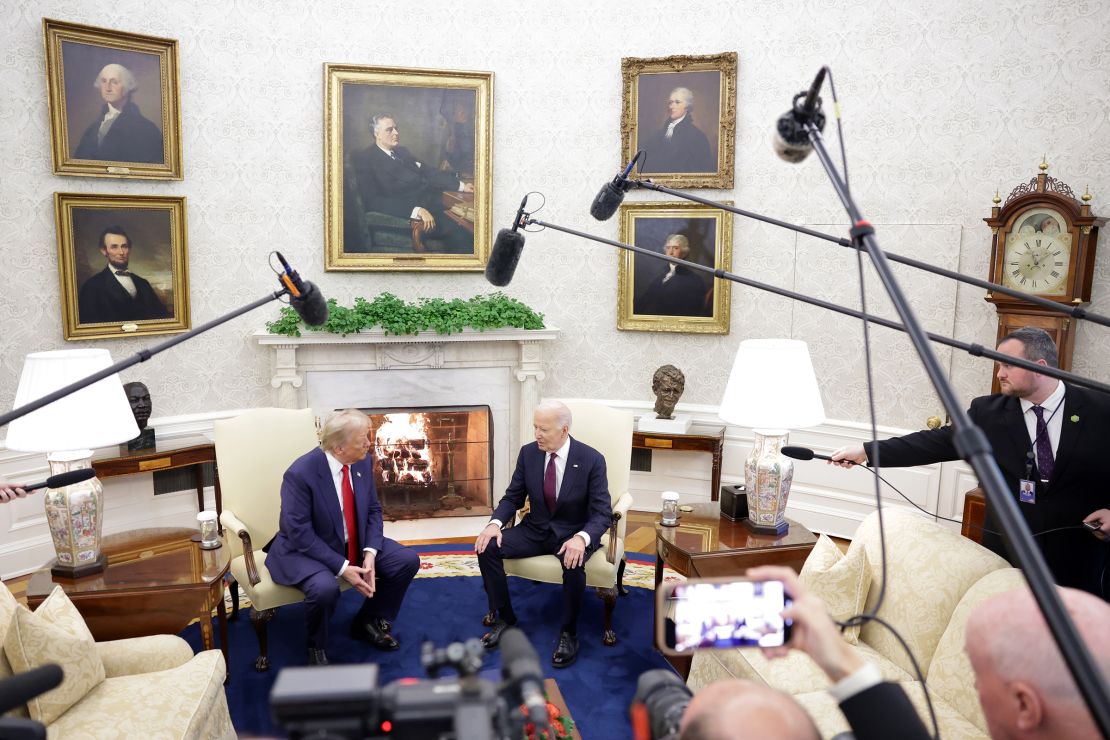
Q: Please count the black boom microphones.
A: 4